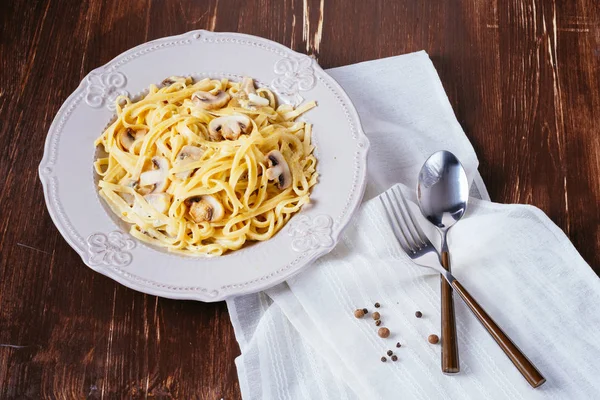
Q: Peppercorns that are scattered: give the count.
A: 12